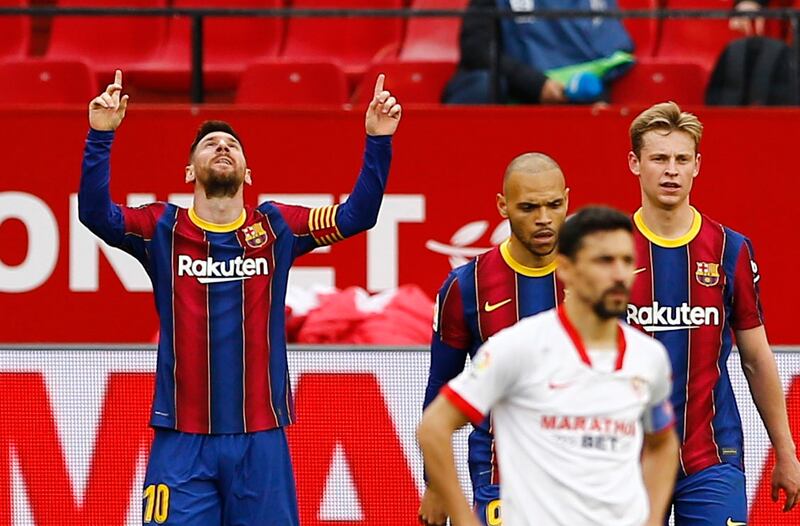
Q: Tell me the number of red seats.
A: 11